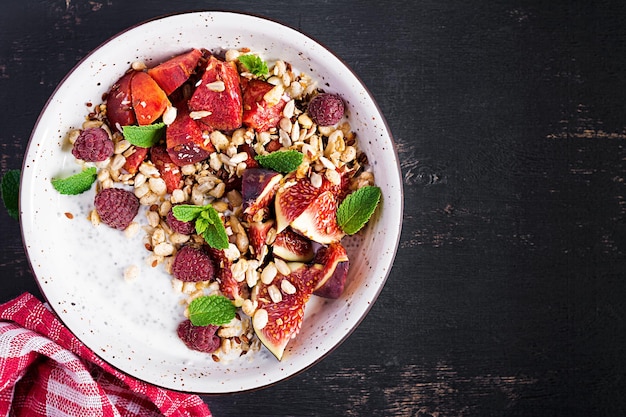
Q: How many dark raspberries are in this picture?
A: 6